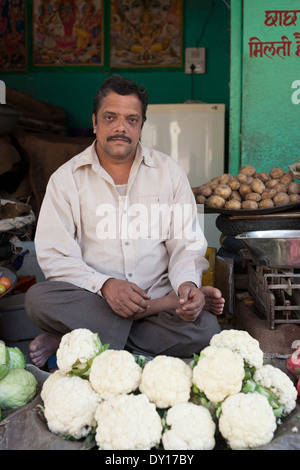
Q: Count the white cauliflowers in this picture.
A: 11